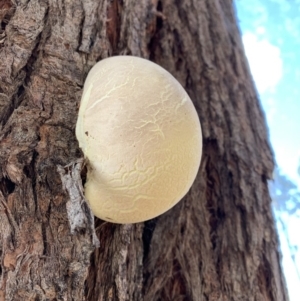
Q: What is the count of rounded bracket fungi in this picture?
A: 1